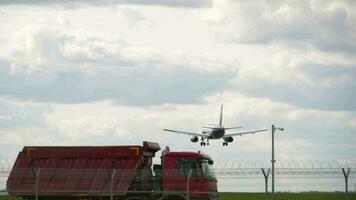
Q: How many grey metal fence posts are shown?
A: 5